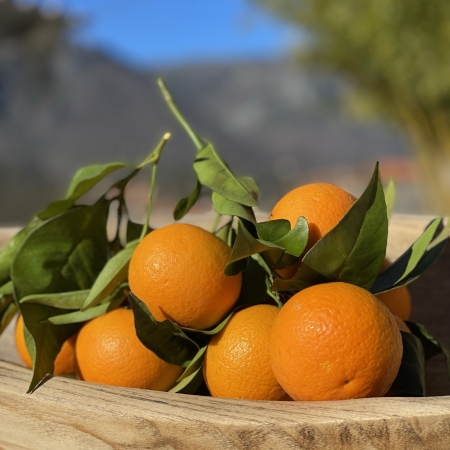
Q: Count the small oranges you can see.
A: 7